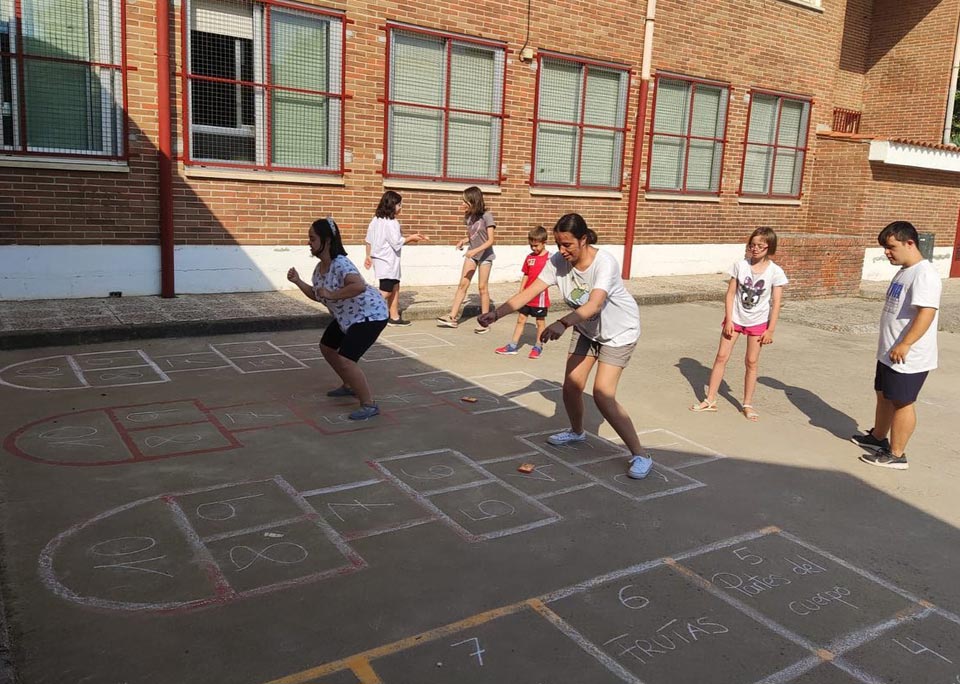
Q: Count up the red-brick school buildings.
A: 1